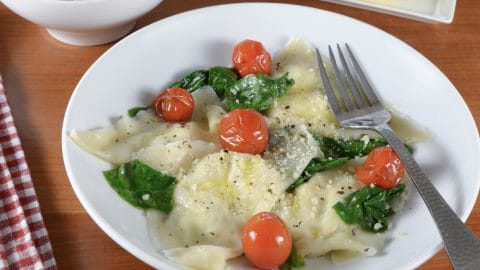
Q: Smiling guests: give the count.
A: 0